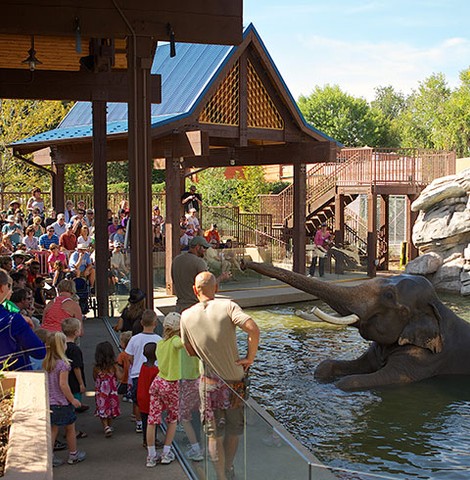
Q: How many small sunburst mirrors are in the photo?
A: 0